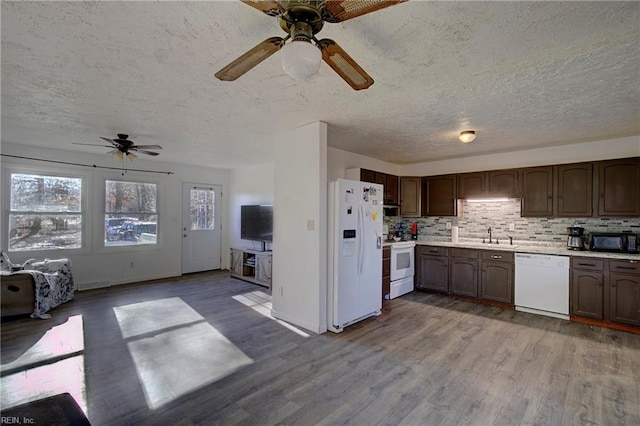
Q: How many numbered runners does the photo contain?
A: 0